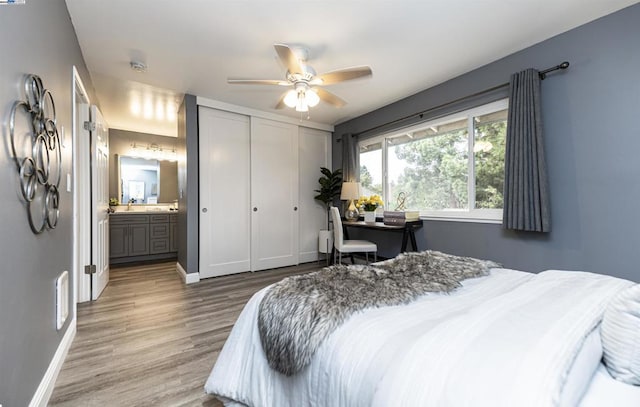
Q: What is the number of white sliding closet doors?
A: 3